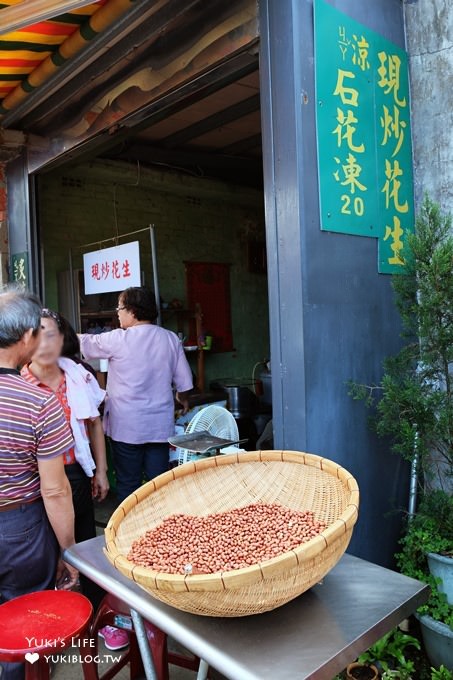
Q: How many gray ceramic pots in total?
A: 2